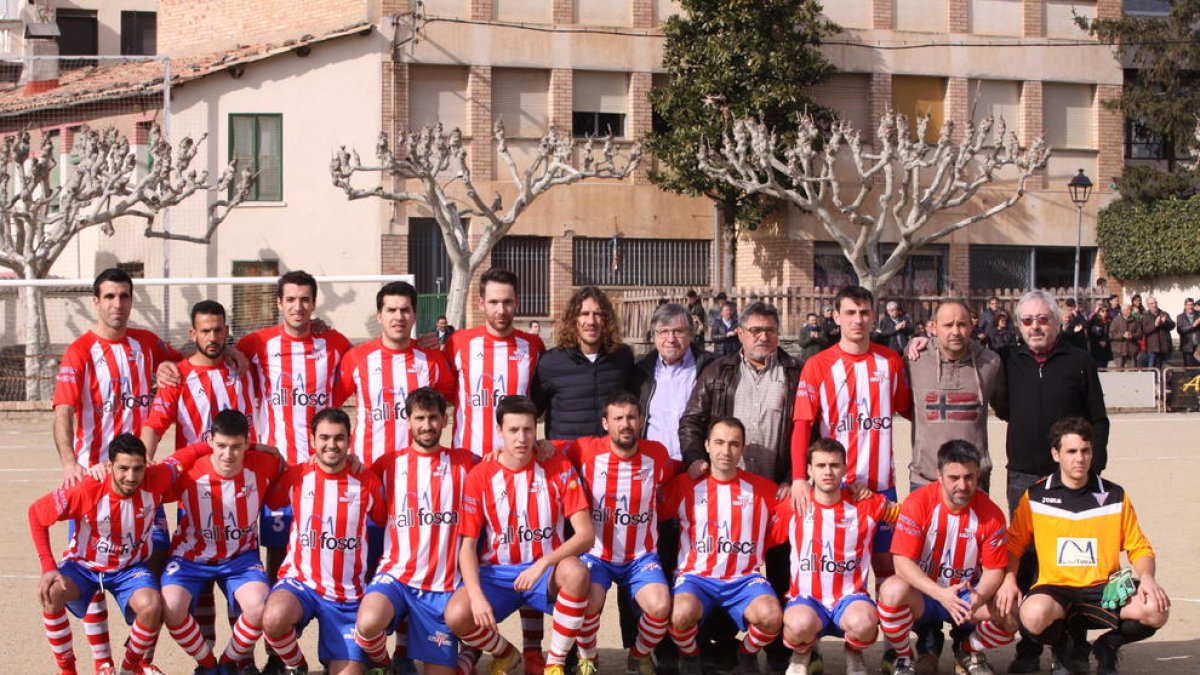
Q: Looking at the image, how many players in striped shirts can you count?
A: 15